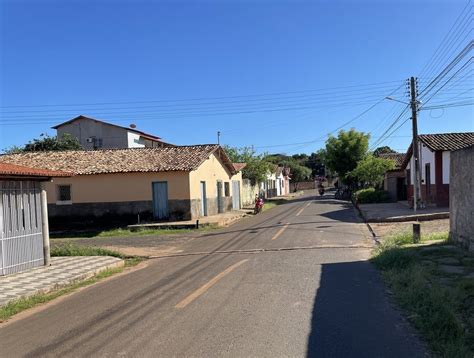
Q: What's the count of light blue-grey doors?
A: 4